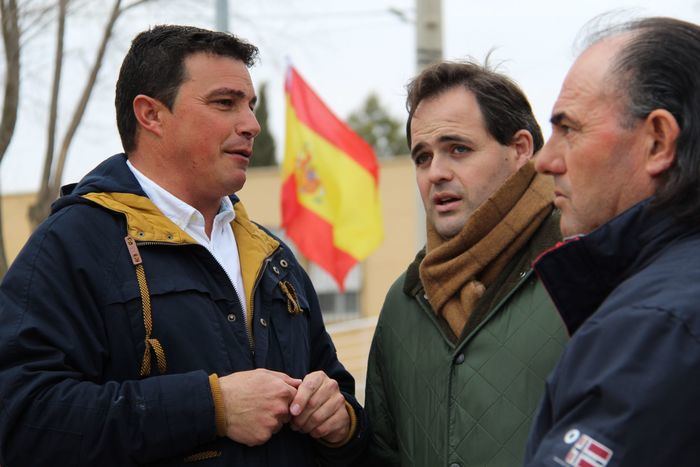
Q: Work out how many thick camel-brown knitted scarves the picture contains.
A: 1